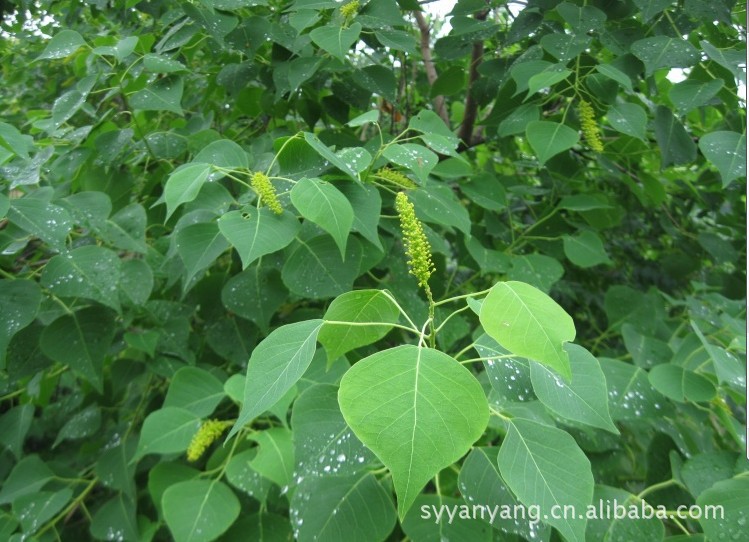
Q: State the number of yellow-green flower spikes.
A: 6